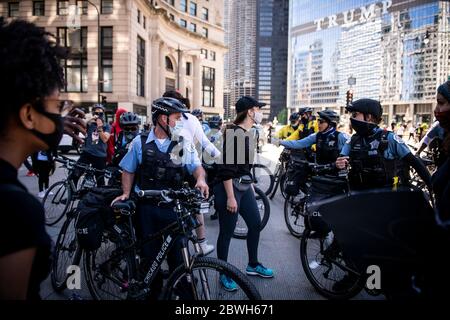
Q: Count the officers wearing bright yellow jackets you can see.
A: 2